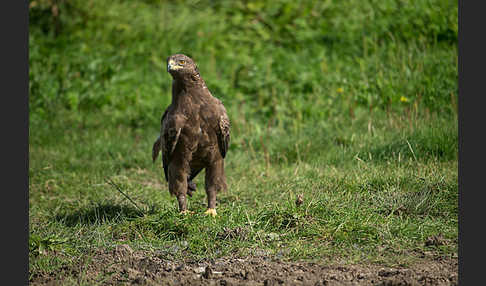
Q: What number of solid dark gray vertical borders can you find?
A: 2